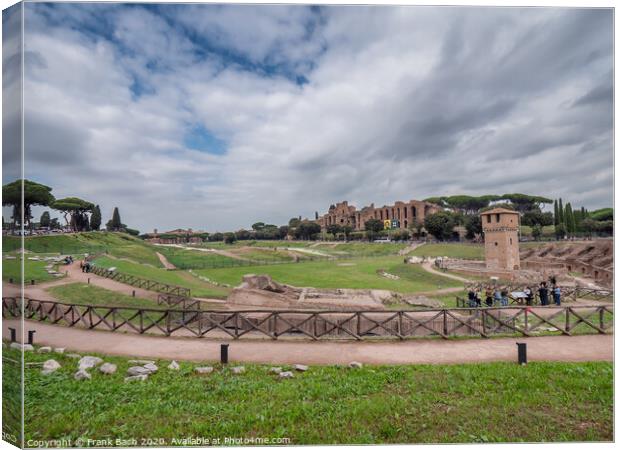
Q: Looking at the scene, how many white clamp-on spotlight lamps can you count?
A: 0